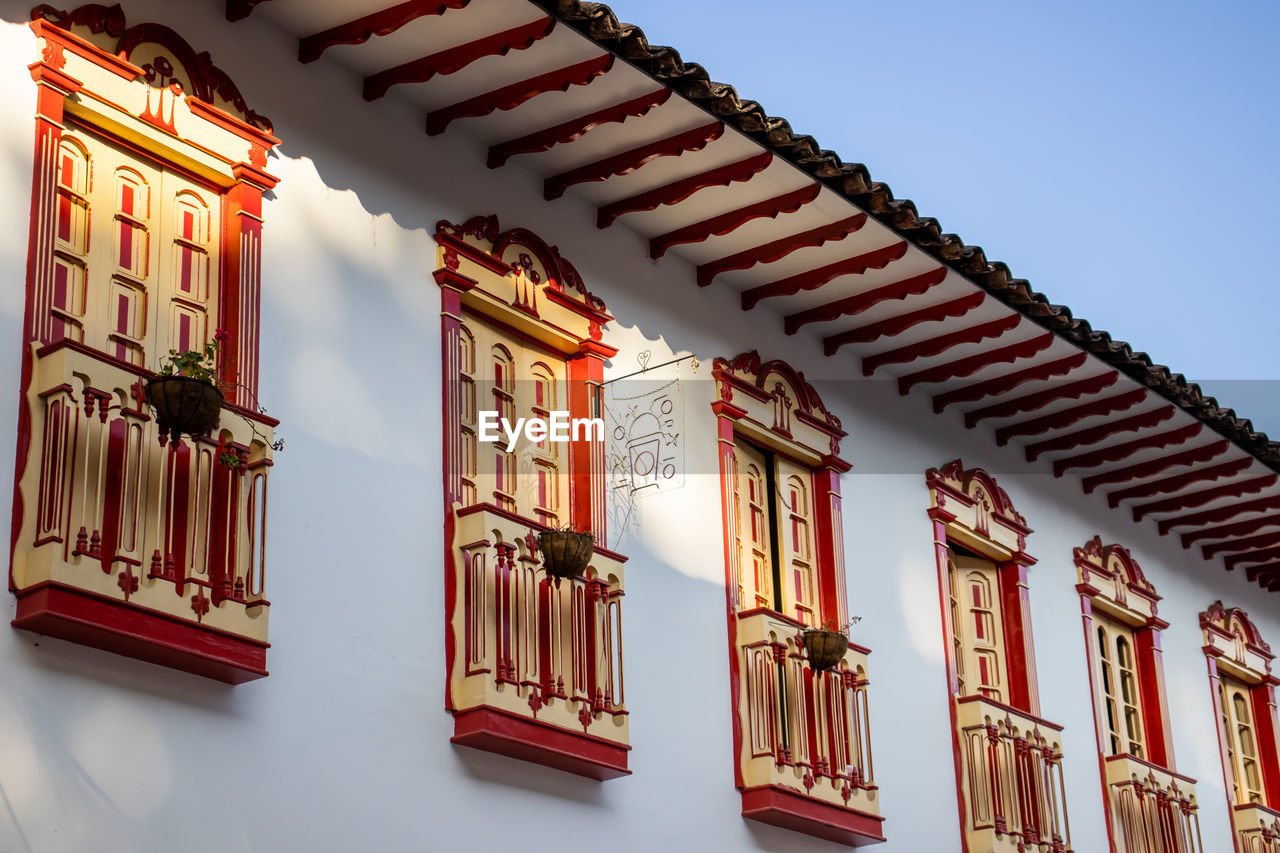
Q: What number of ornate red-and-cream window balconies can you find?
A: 6